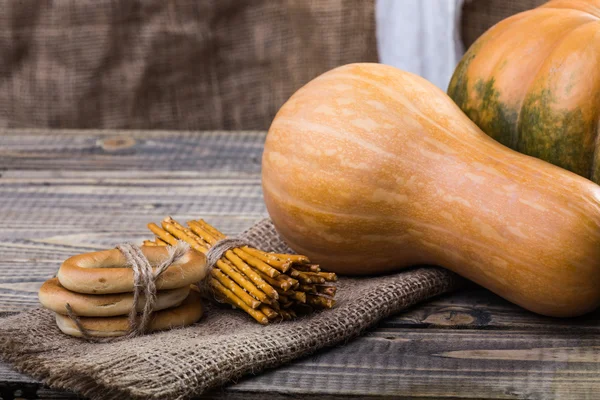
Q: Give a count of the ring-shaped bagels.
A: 3